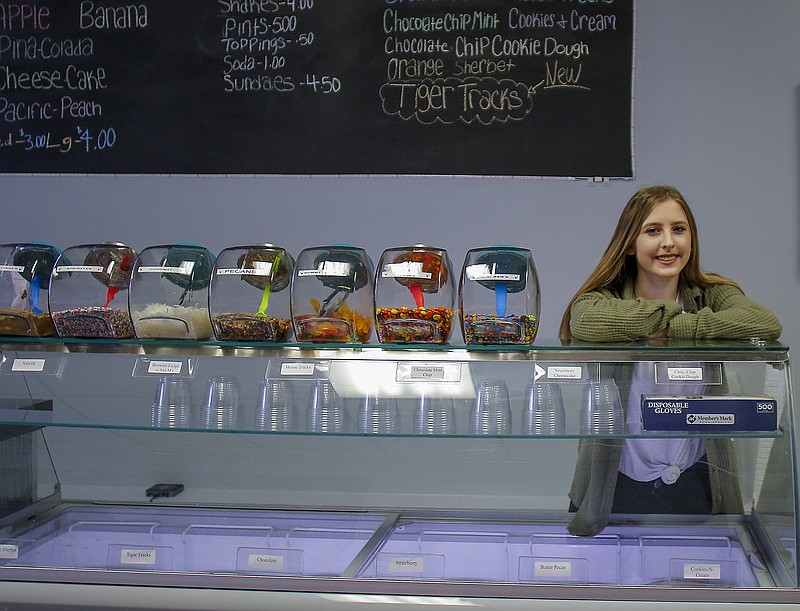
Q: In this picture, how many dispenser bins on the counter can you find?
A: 7